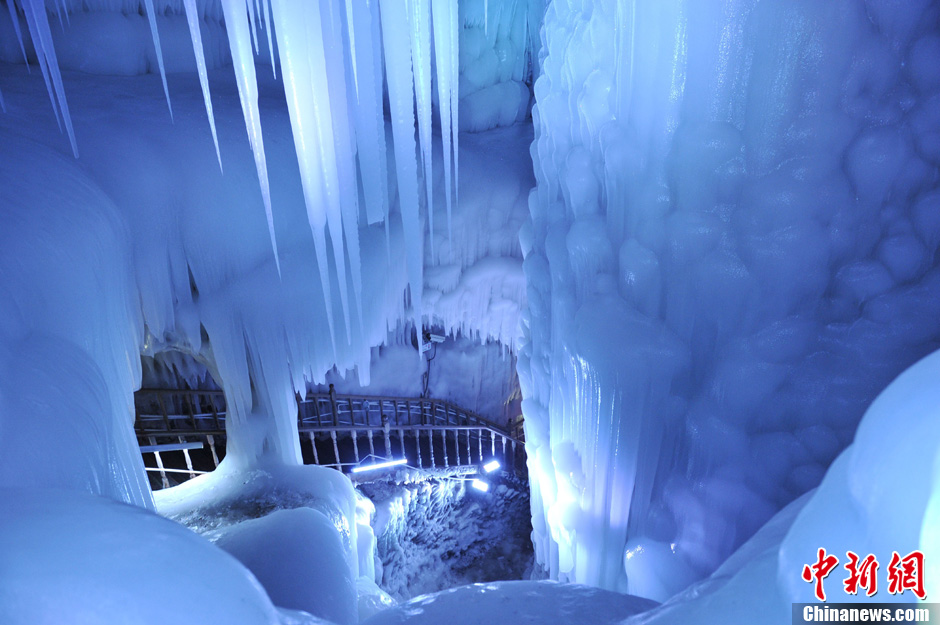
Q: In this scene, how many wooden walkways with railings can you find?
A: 1